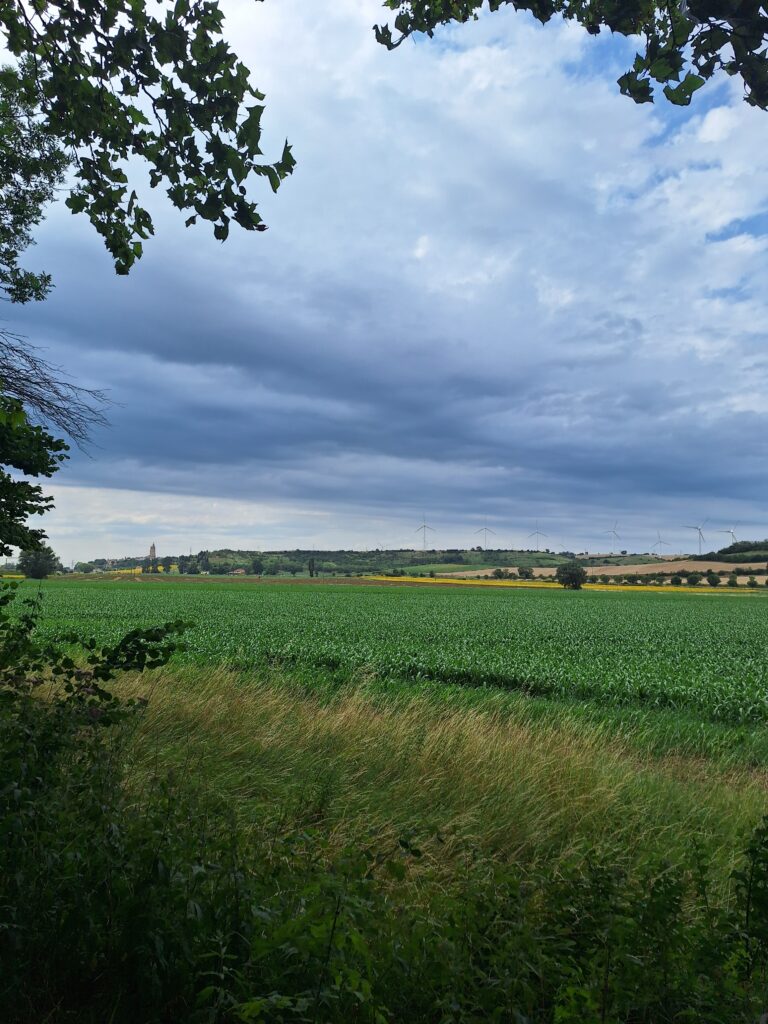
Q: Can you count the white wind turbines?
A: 7